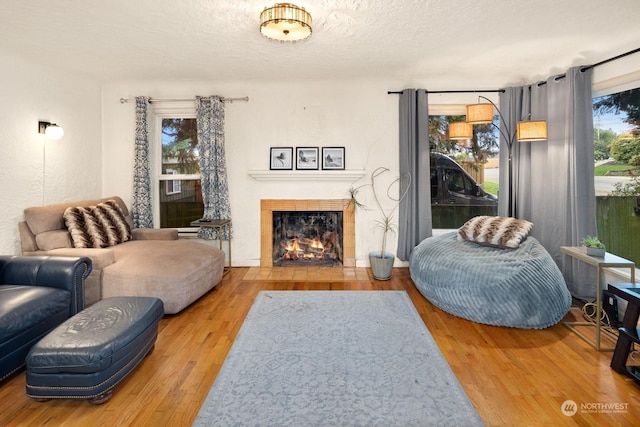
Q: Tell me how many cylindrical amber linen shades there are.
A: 3